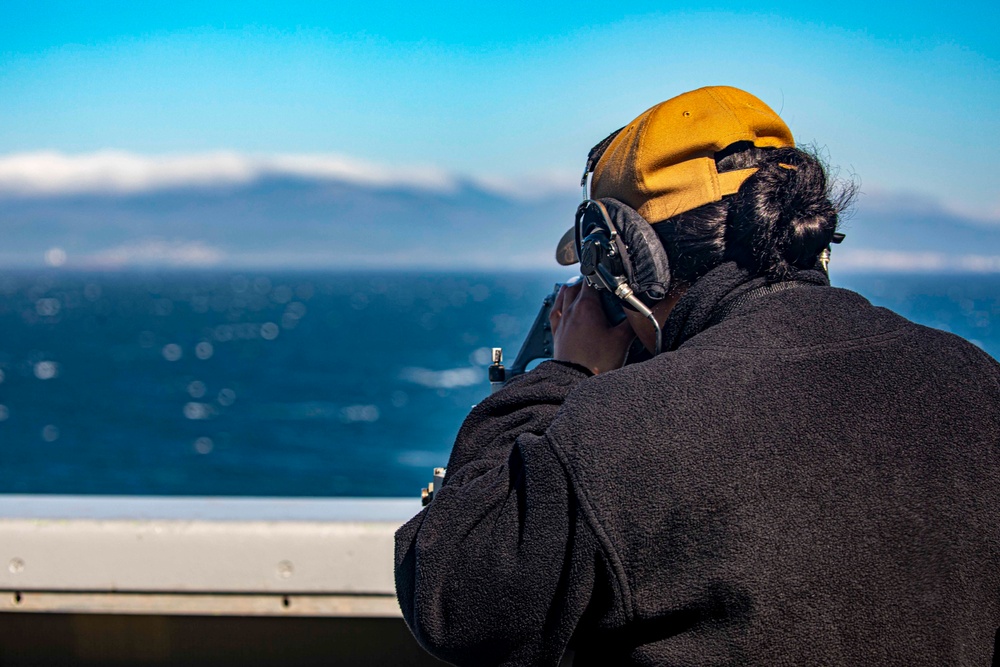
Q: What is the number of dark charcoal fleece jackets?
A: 1